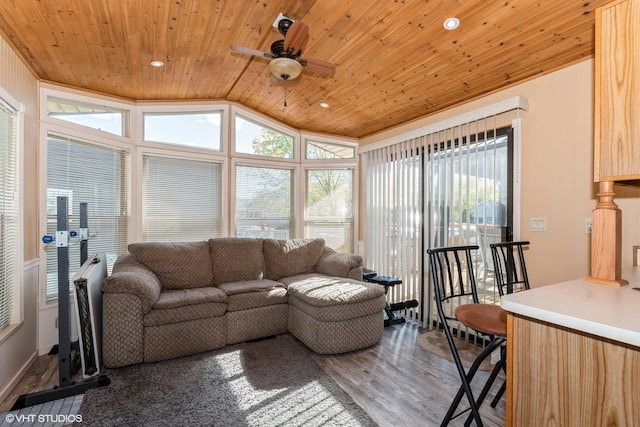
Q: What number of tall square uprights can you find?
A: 2